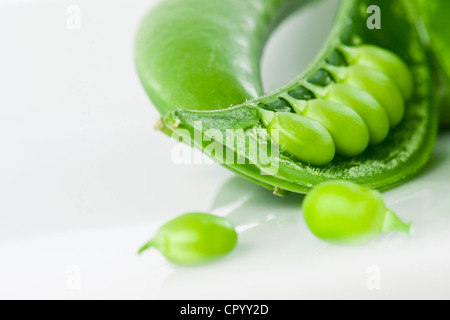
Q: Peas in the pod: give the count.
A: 5